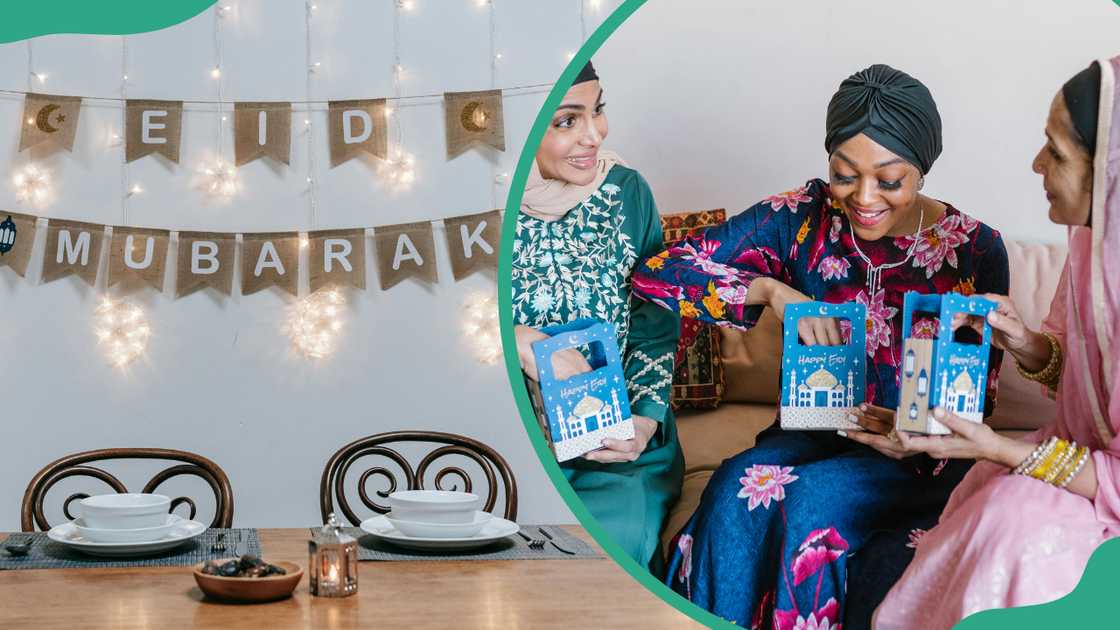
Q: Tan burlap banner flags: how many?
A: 13